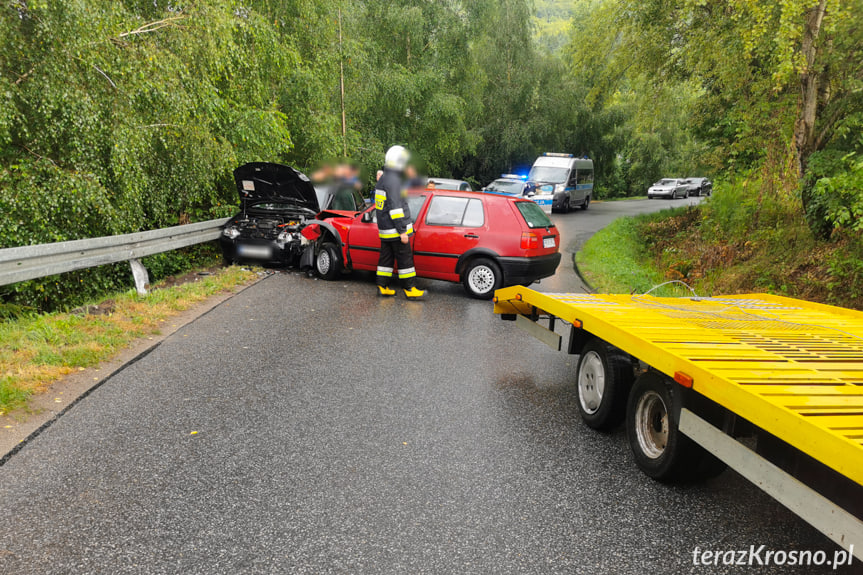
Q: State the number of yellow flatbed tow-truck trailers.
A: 1